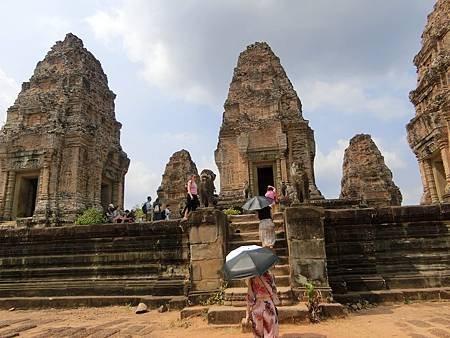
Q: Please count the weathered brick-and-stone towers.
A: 5